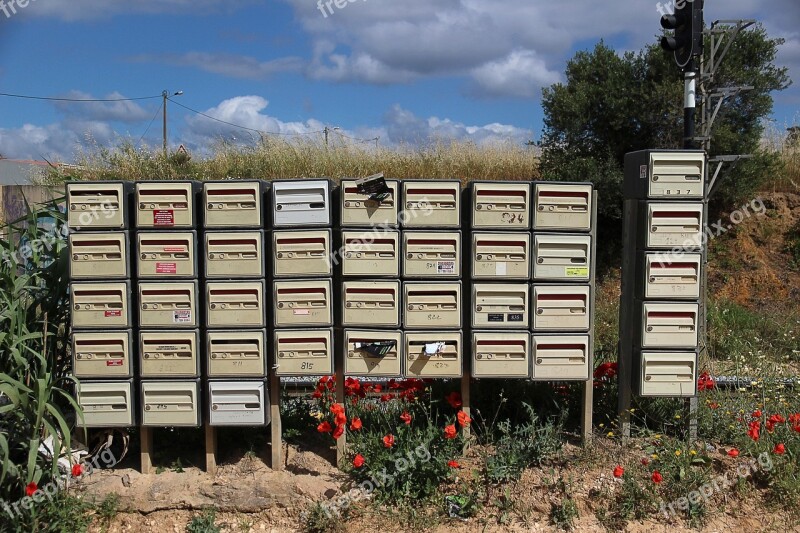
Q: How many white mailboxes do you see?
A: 2